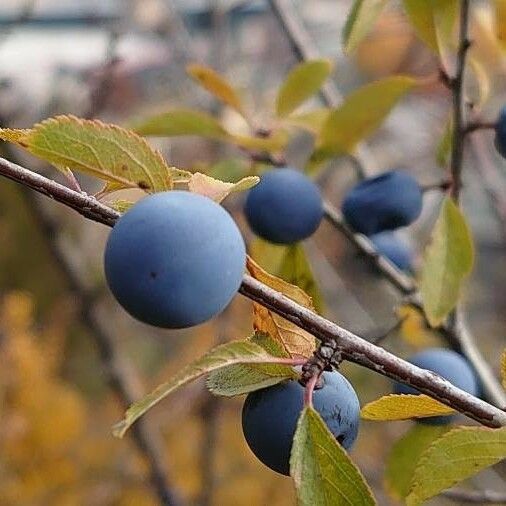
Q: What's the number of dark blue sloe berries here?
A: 7